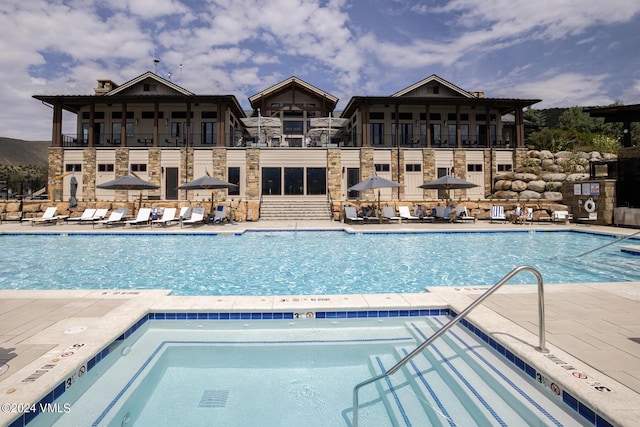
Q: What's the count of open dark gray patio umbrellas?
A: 4